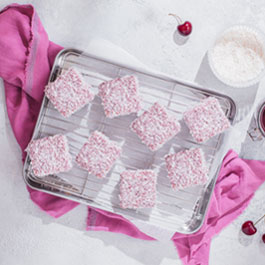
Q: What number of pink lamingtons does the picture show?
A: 8